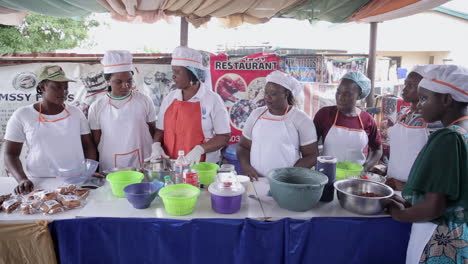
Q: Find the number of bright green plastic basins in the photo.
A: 4